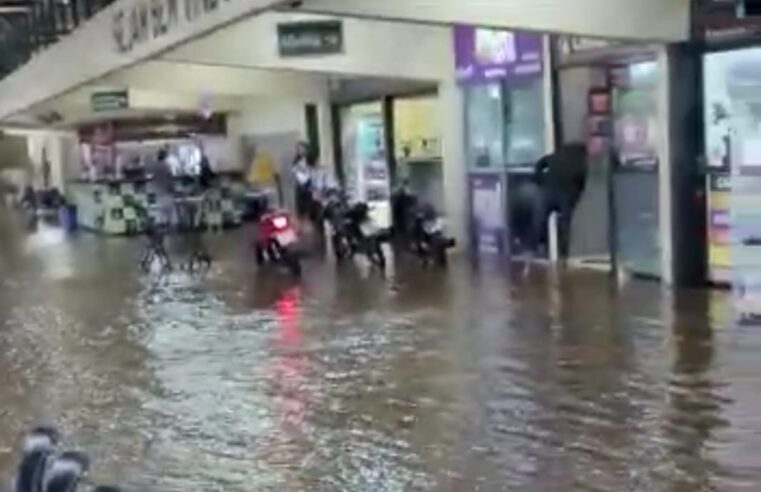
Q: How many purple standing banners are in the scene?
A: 1